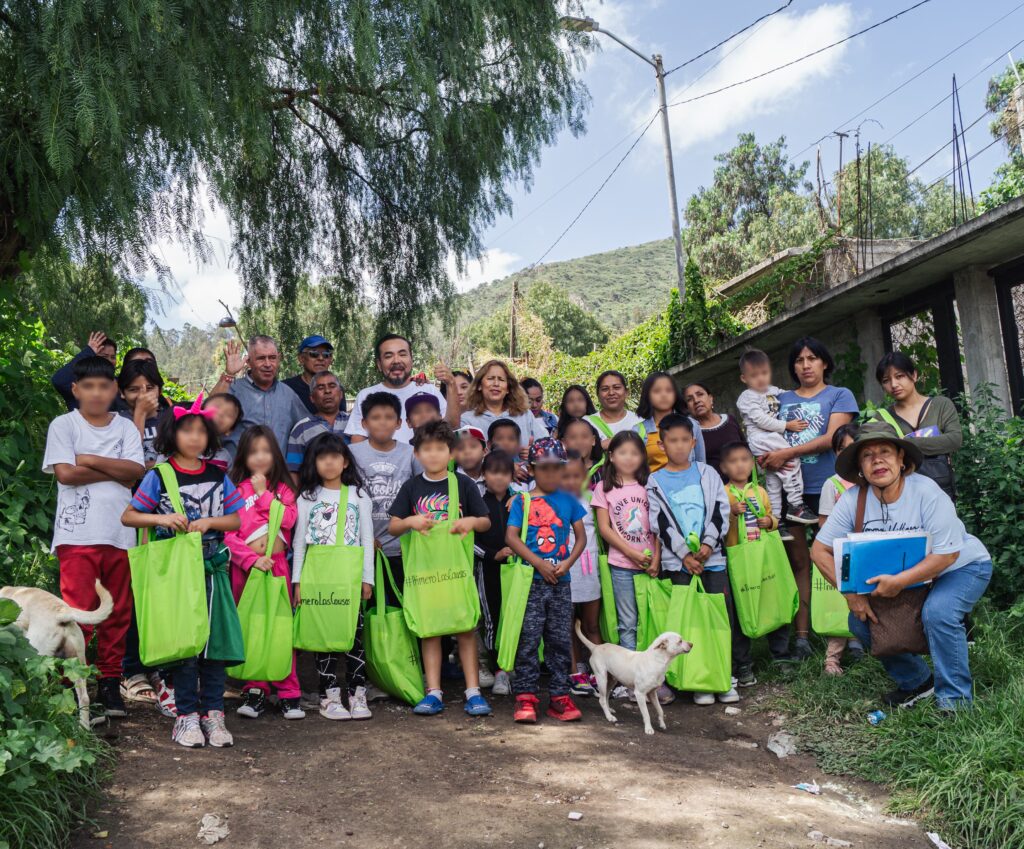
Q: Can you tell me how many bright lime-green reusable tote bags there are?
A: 11